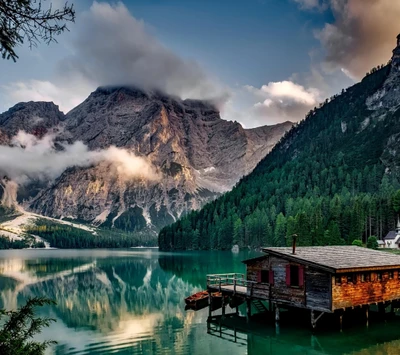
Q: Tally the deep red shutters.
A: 4